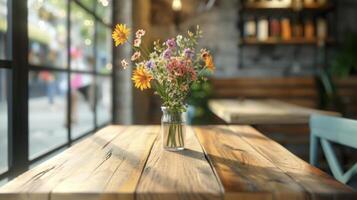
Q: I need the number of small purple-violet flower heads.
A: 4